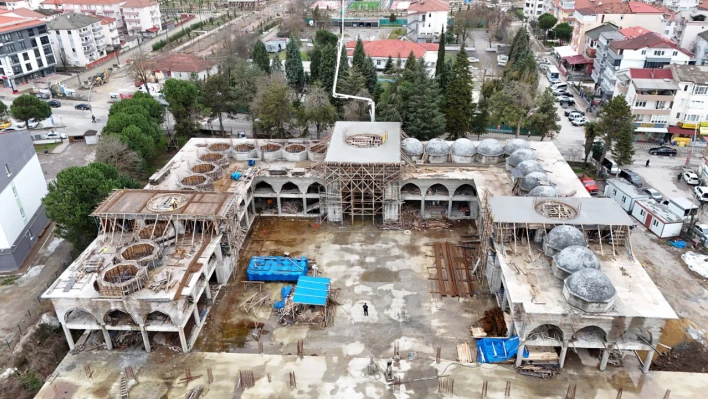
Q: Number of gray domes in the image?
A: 12